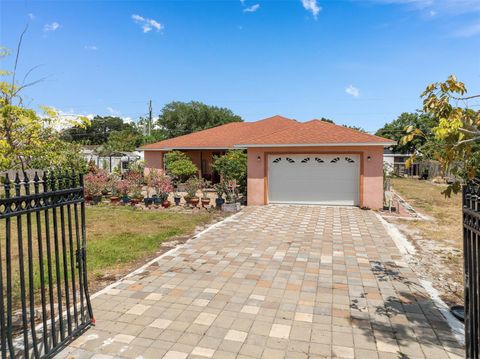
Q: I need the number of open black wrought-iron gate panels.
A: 2